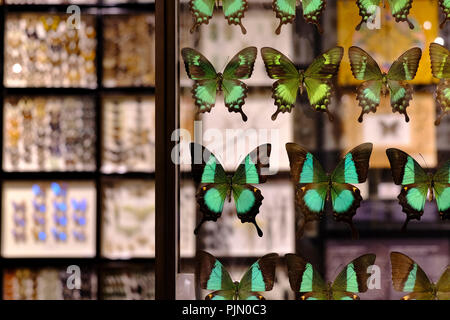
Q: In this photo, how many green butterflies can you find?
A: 14